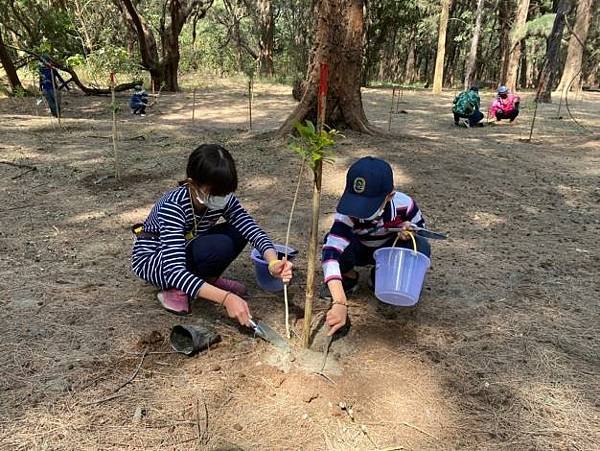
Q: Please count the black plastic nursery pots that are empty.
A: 1